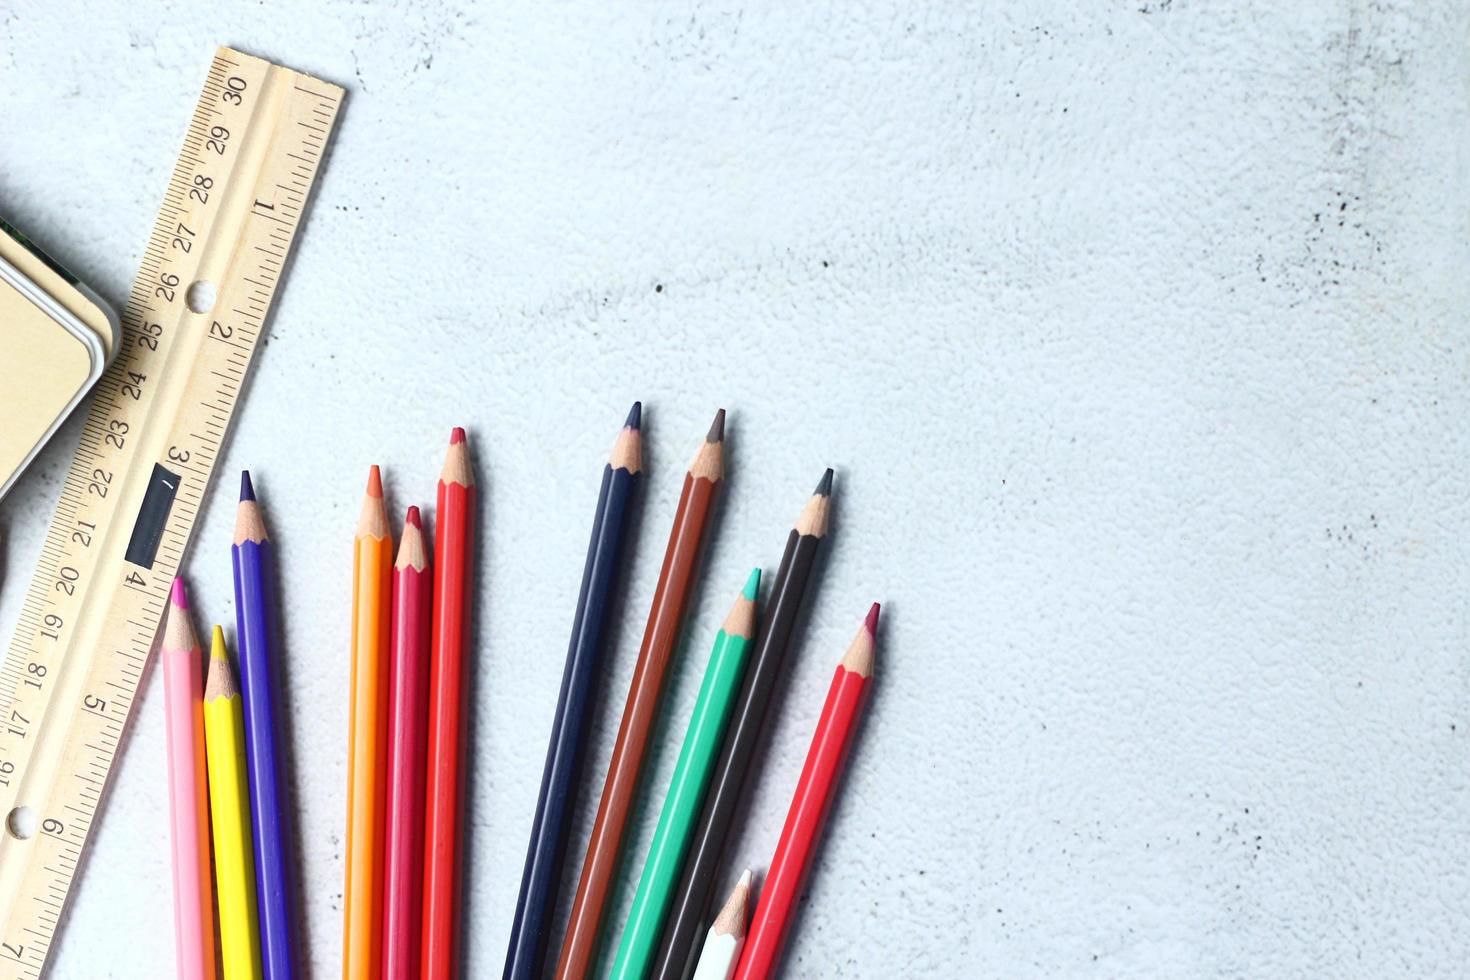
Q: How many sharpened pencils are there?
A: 12